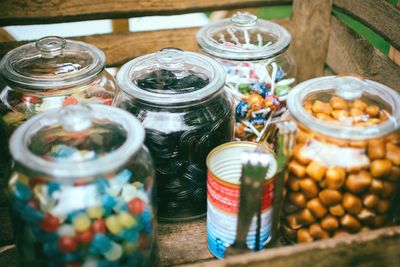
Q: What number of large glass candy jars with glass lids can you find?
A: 5